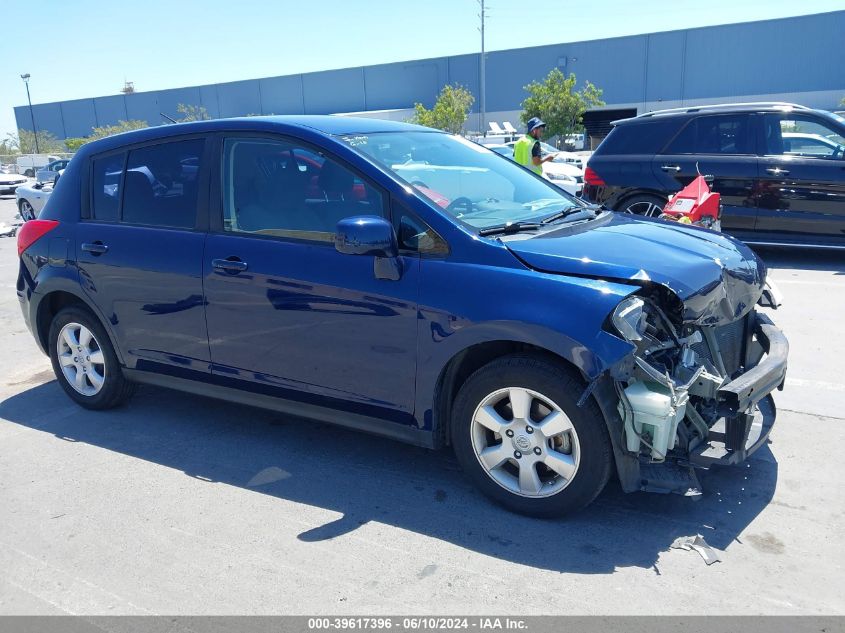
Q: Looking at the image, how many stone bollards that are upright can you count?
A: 0